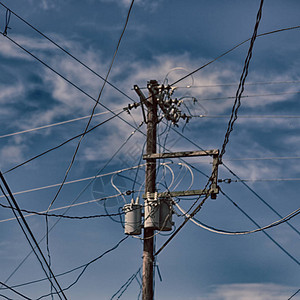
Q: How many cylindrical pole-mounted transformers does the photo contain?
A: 3